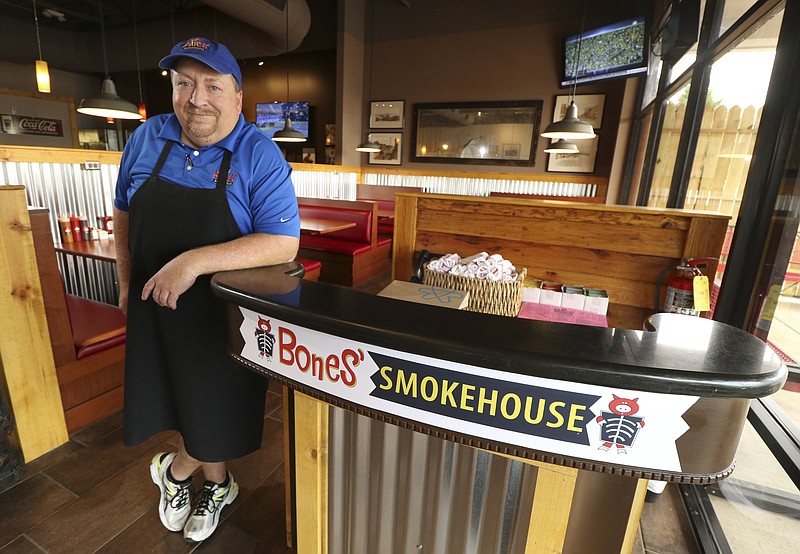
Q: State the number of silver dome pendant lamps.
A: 5